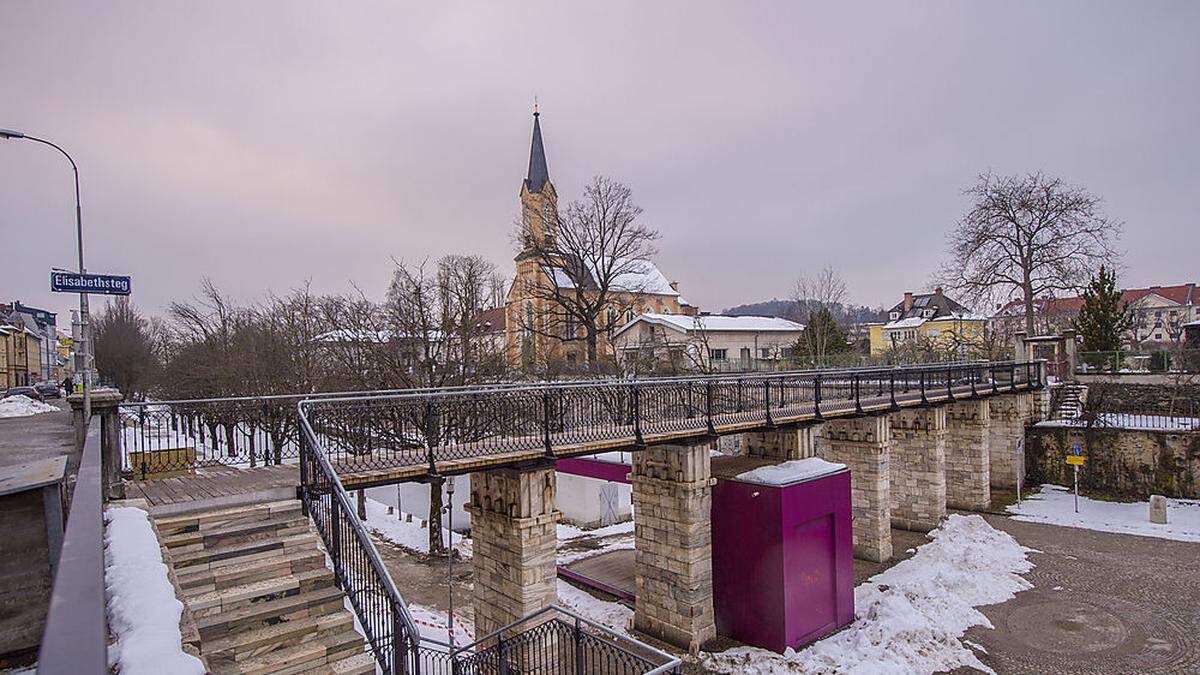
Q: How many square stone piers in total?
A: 7